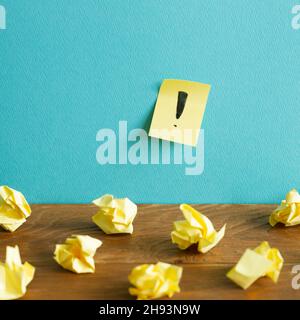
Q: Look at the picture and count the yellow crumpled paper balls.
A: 8